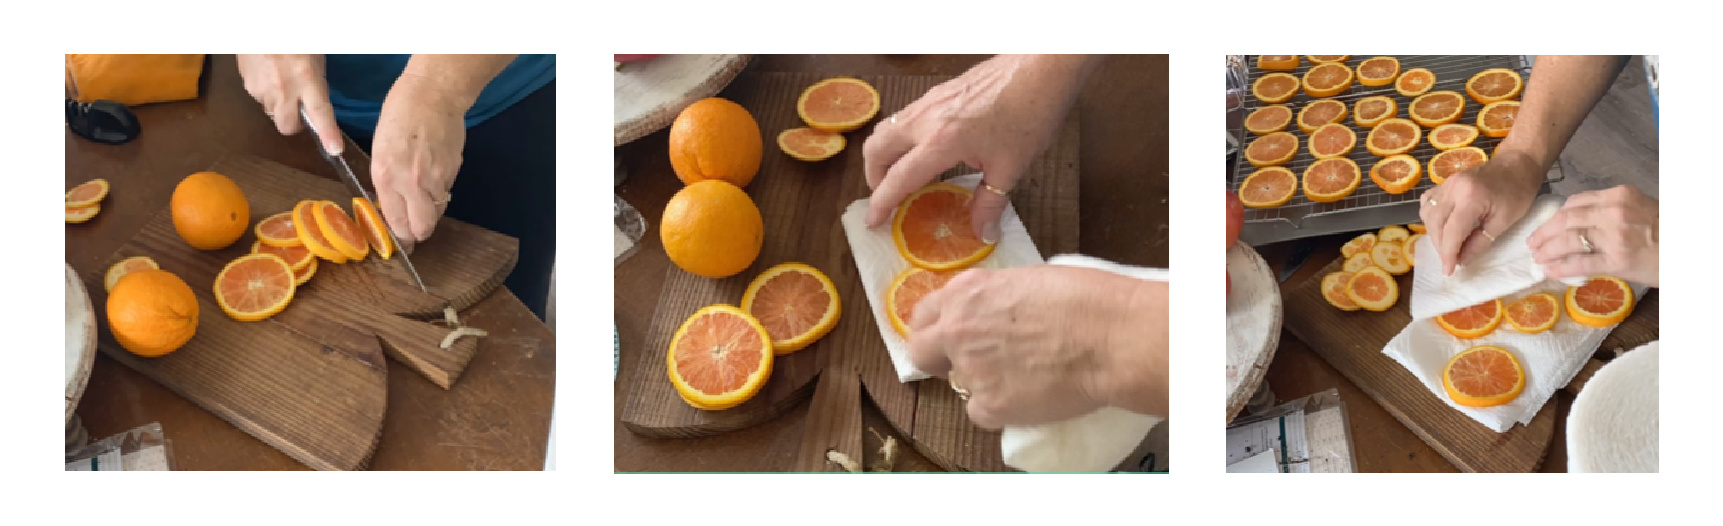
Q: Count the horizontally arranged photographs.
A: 3